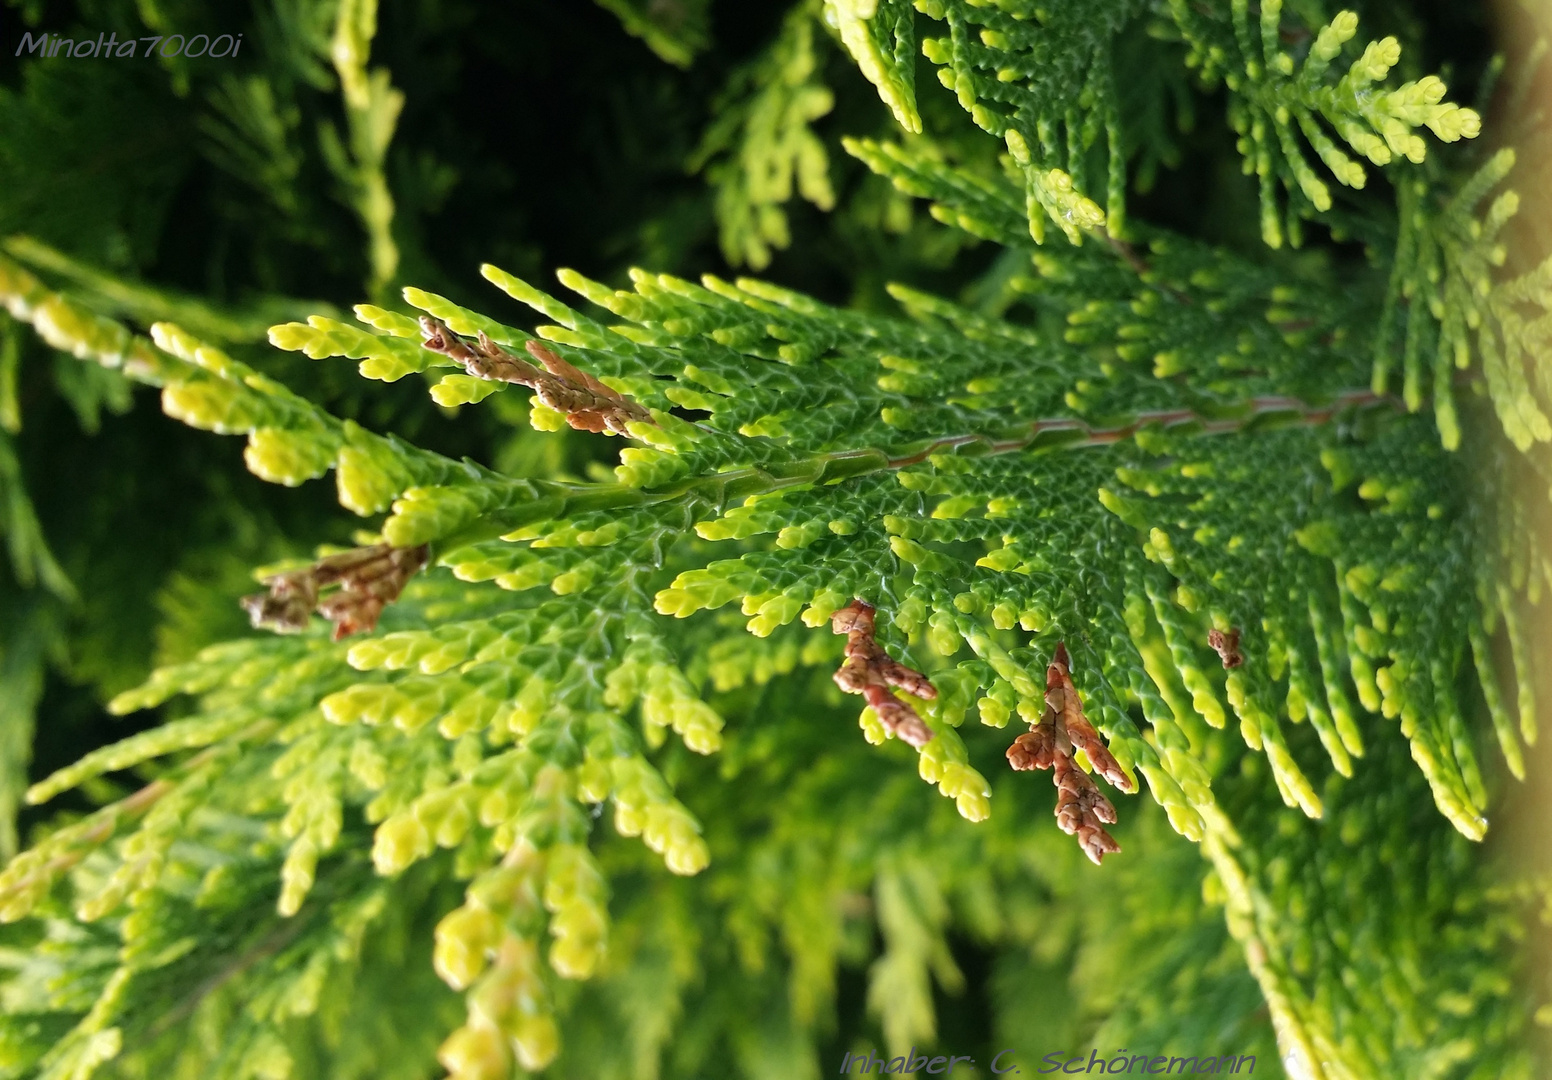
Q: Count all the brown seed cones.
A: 5